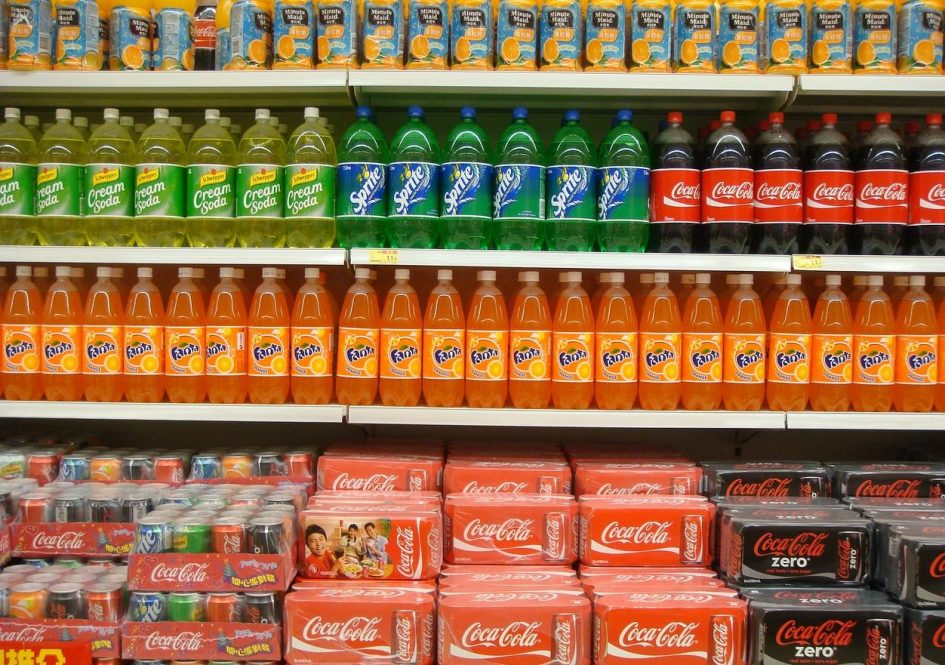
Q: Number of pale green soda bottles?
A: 7